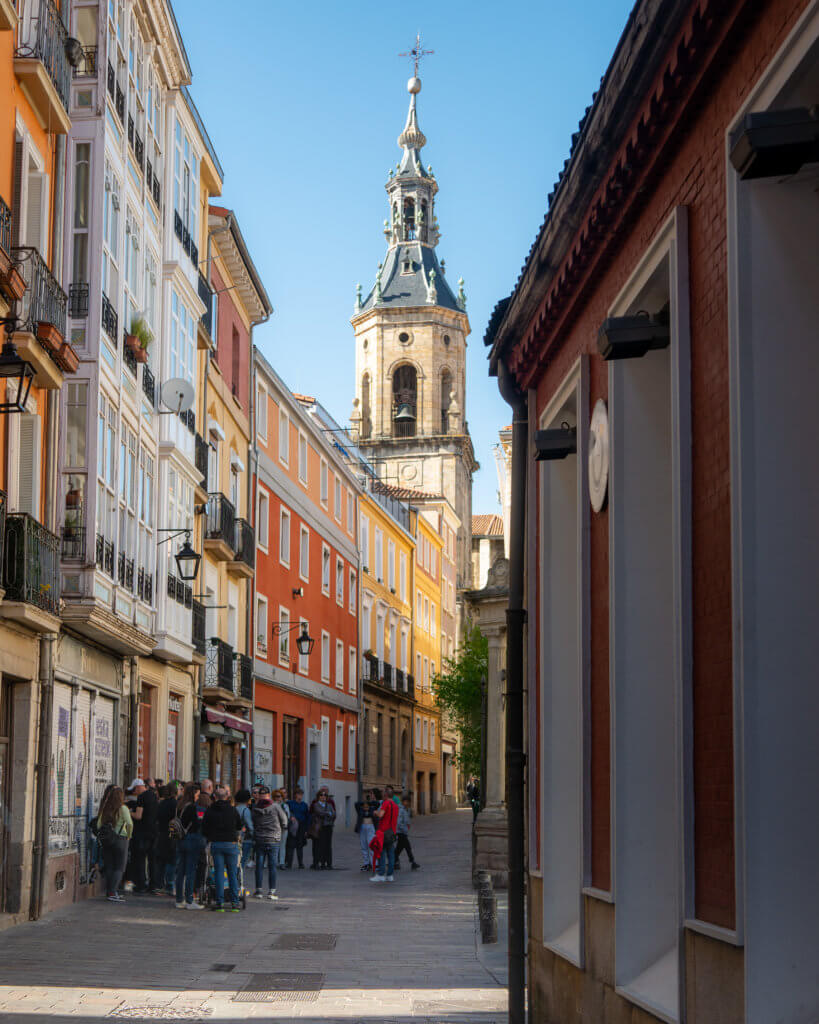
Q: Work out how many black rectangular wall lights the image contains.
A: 3